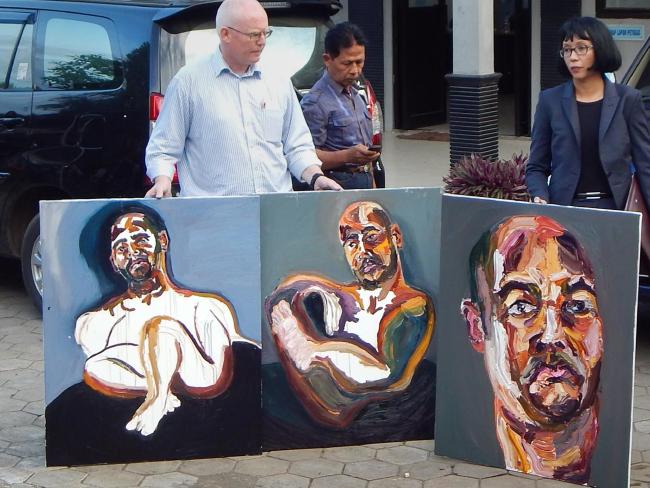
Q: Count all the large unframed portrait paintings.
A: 3